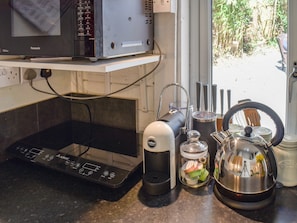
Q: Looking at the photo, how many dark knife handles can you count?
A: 5